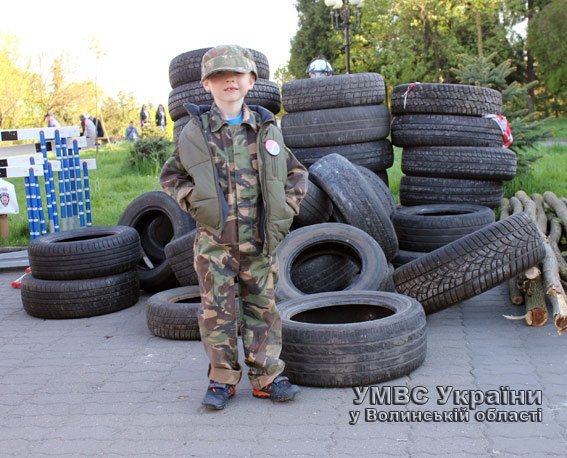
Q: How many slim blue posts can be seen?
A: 10